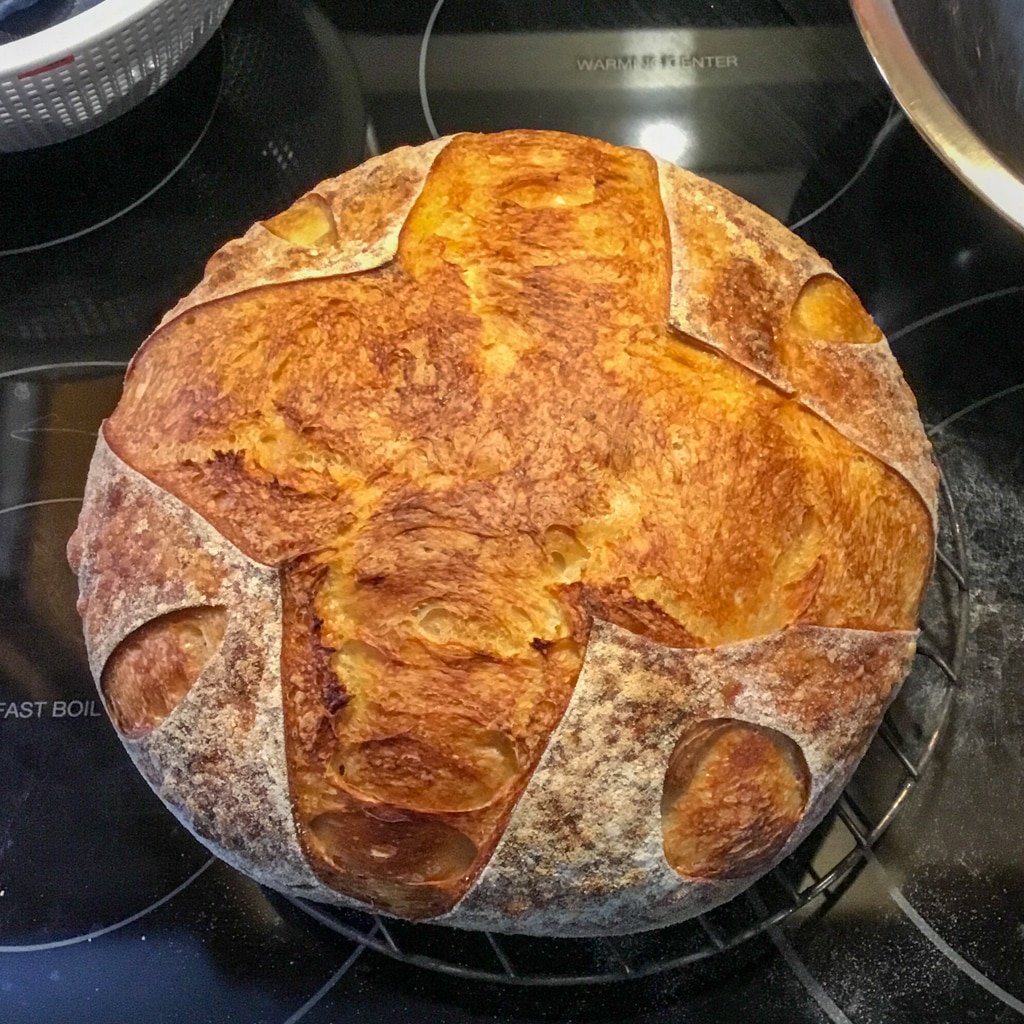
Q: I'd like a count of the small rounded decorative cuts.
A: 4